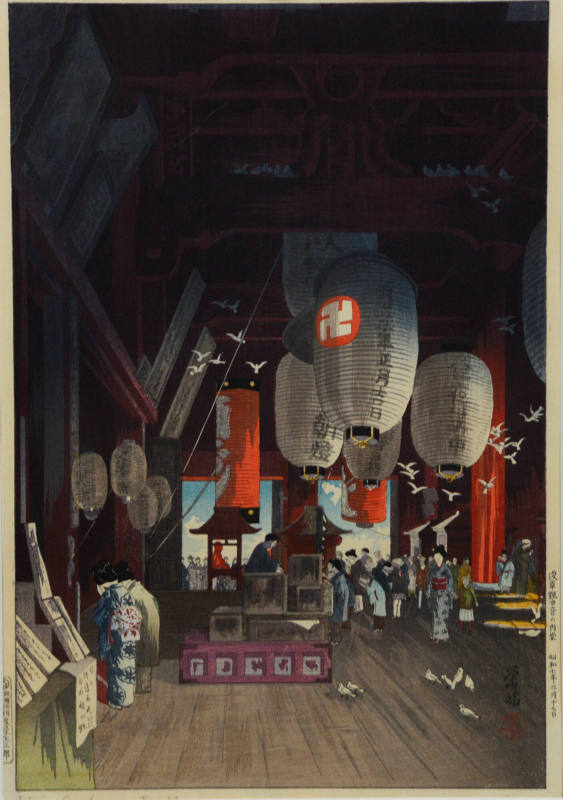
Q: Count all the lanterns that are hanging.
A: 12